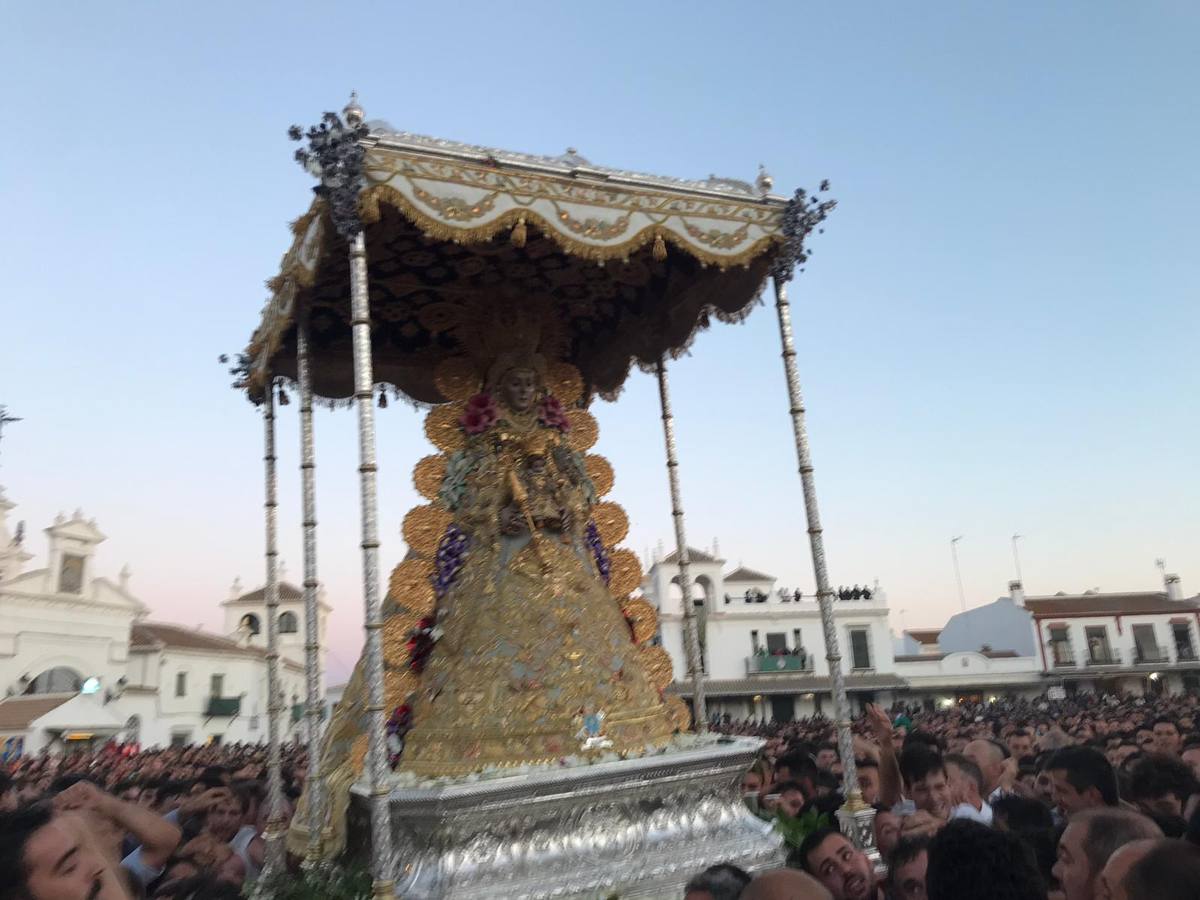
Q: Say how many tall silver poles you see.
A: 5